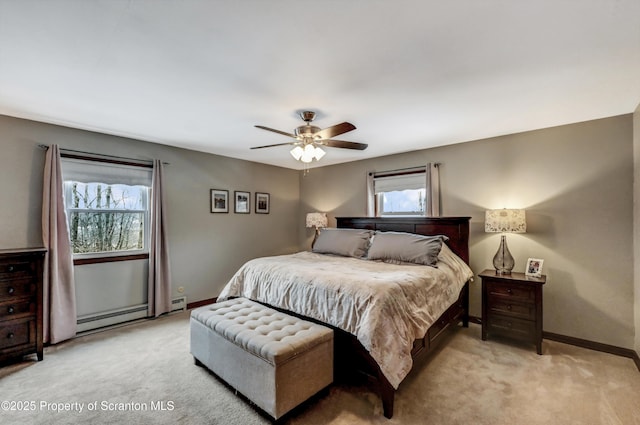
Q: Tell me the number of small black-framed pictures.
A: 3